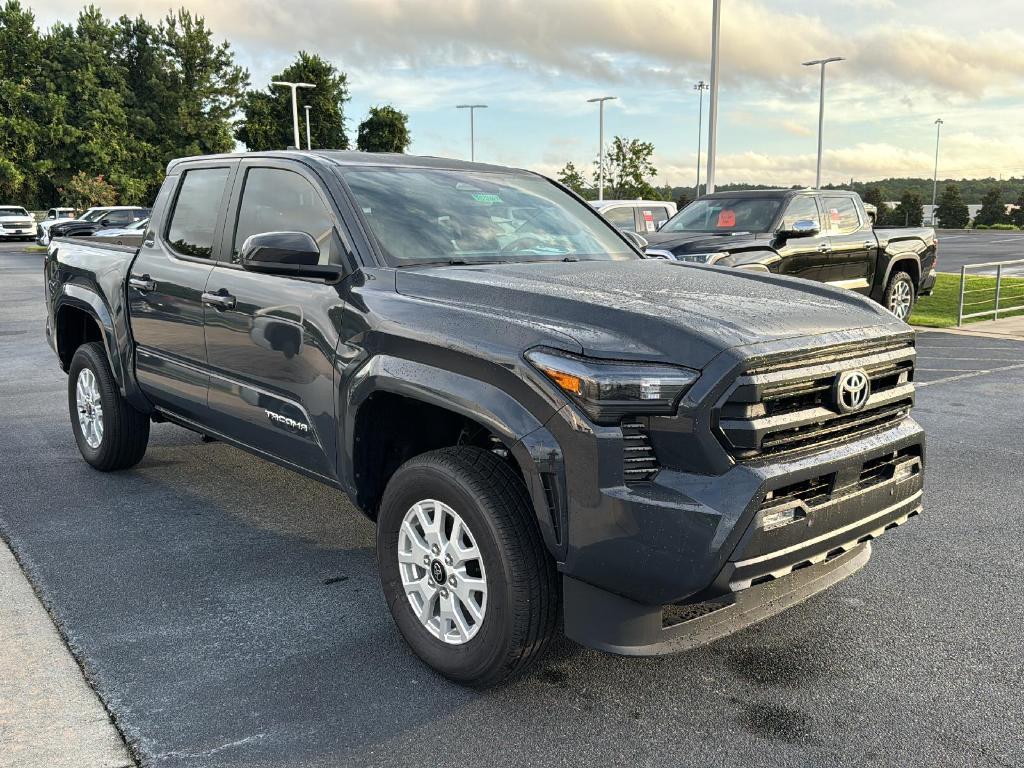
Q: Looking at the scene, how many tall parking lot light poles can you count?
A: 8